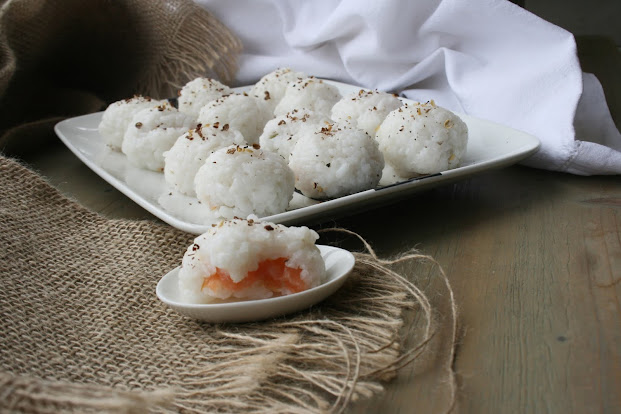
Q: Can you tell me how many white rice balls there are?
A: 13